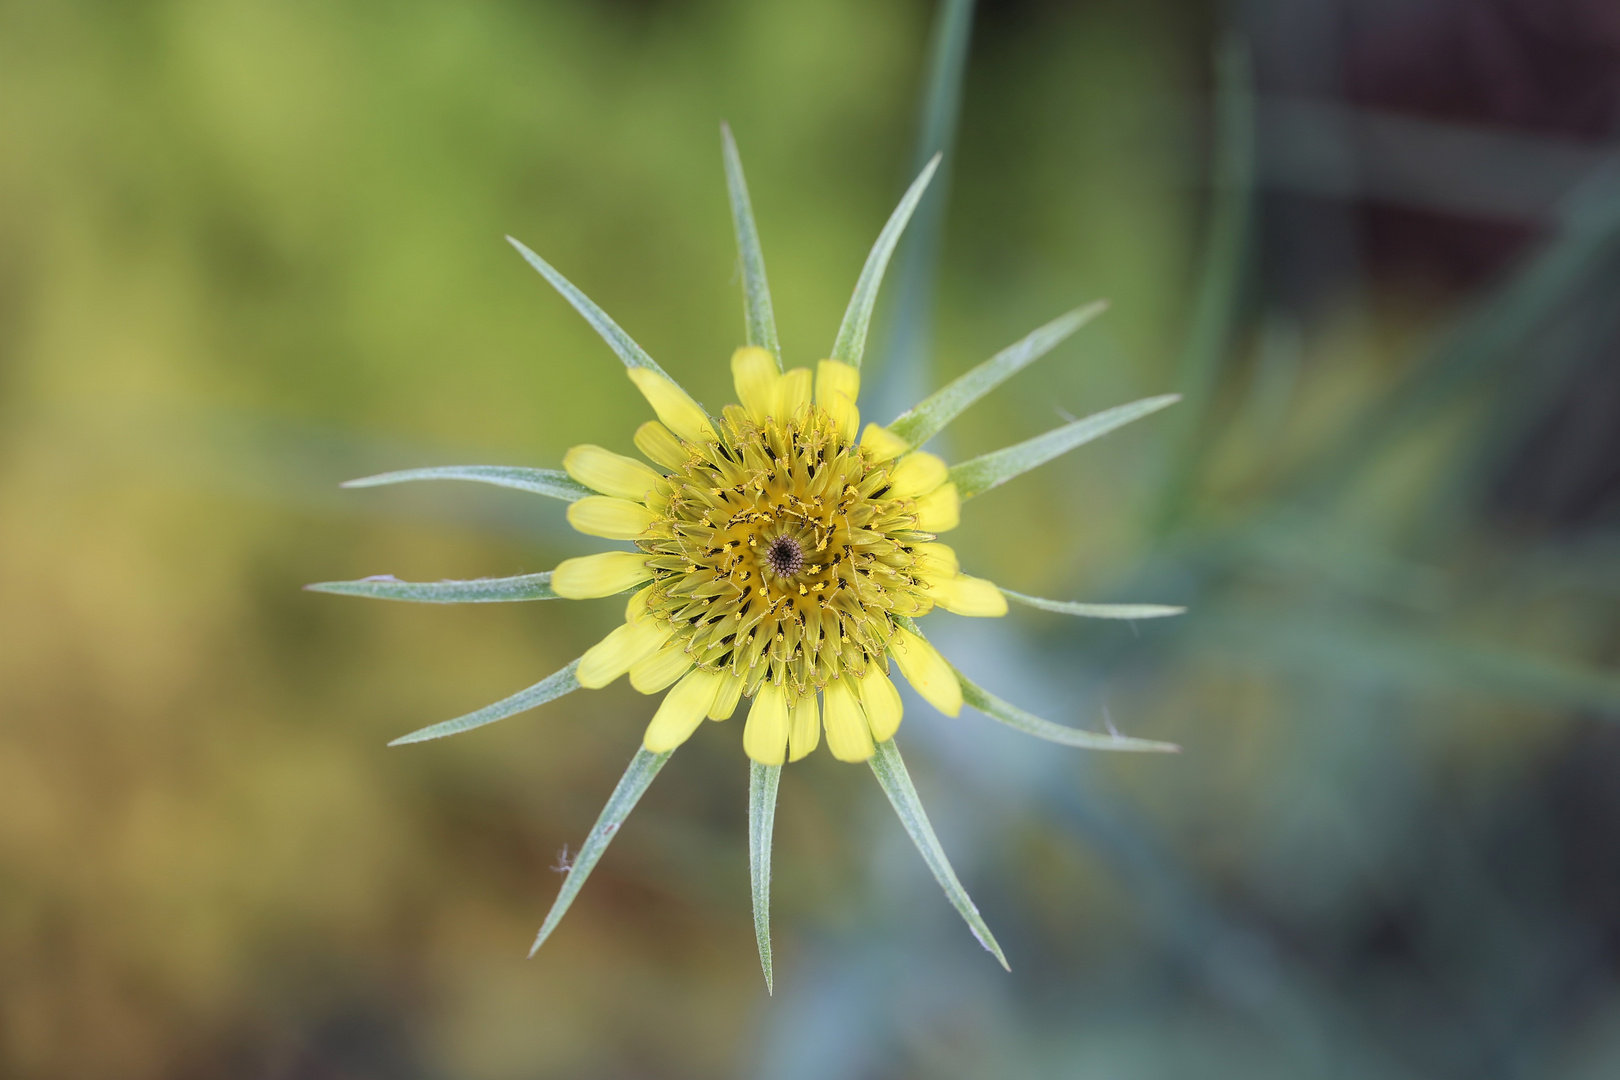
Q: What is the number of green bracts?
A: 13